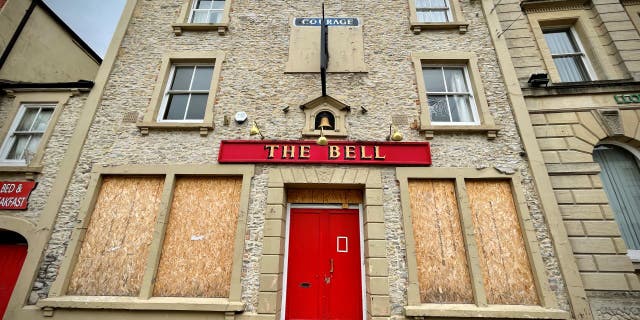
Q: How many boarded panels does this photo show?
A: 4